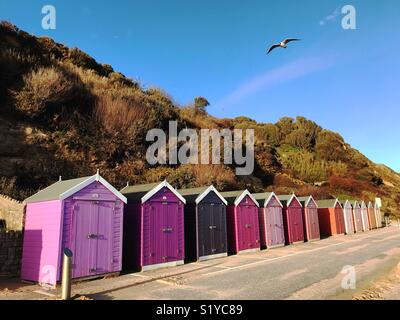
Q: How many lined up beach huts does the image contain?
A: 13